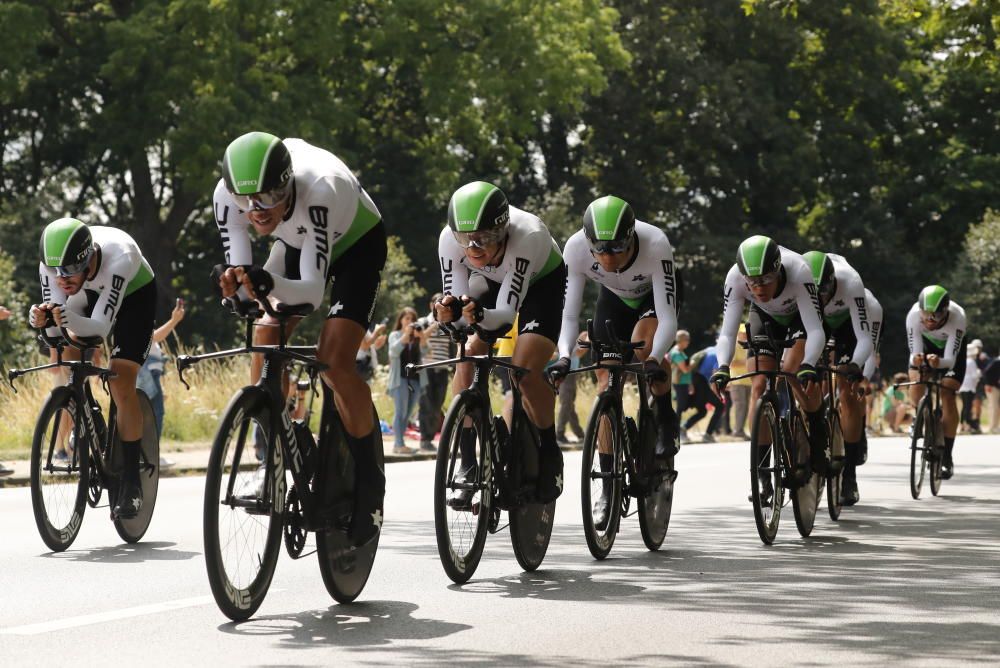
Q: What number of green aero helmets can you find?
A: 7